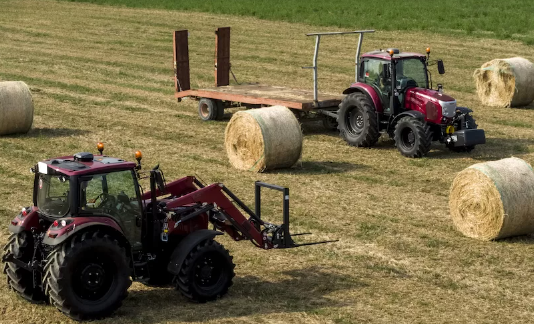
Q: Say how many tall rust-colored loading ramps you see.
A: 2